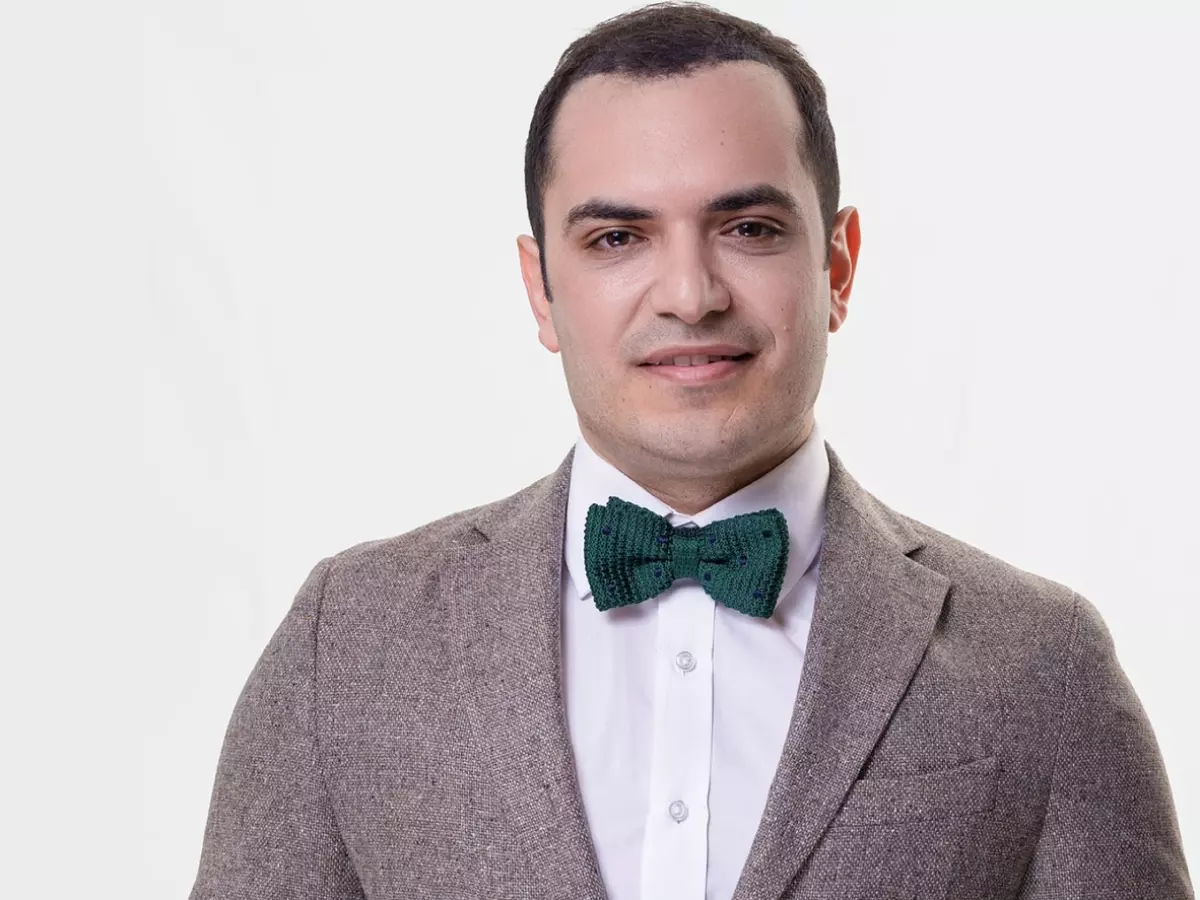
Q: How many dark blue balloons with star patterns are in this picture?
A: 0